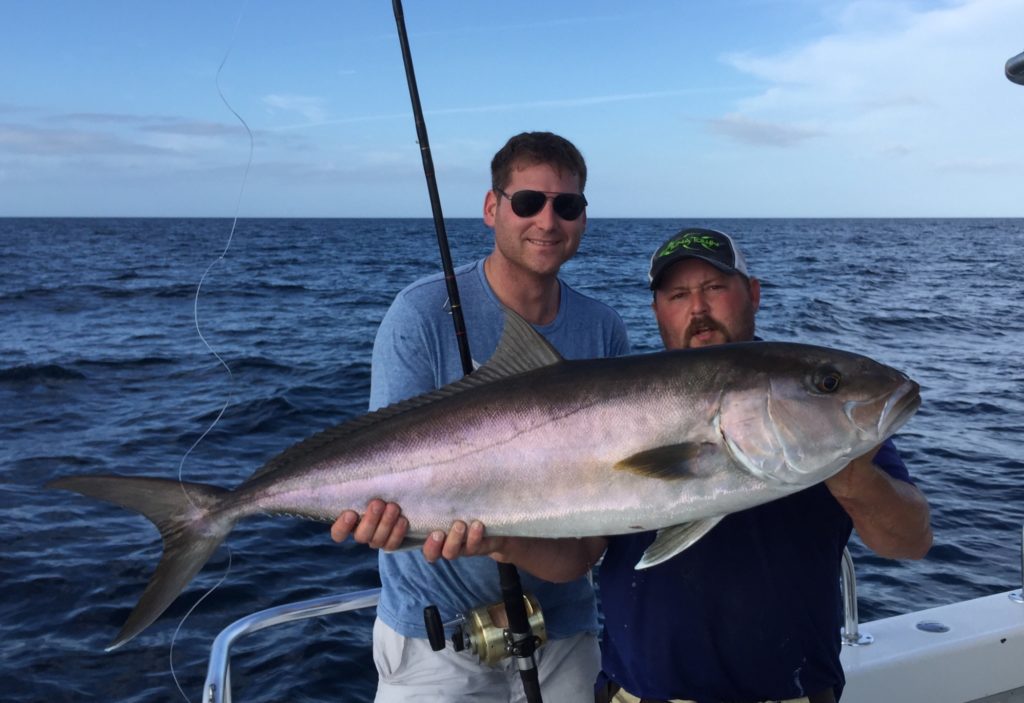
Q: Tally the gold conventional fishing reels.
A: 1